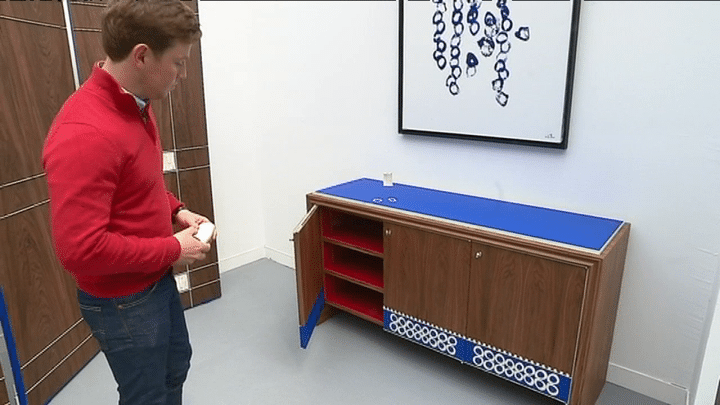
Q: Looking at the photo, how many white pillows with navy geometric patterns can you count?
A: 0